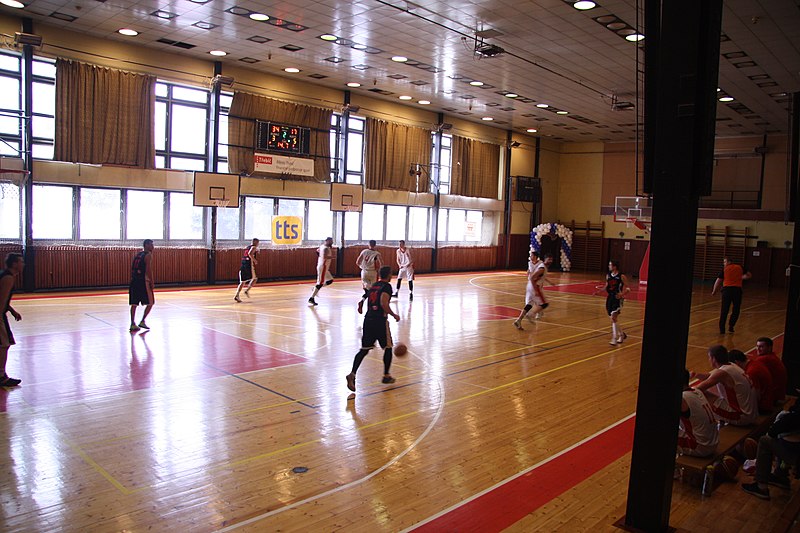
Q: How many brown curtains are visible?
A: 4